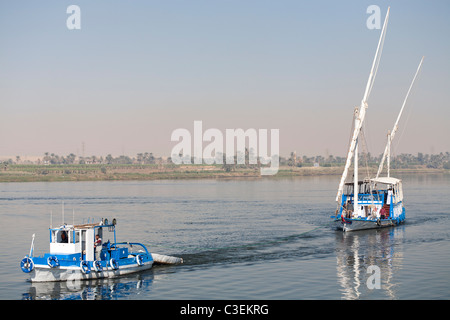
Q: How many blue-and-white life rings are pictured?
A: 6